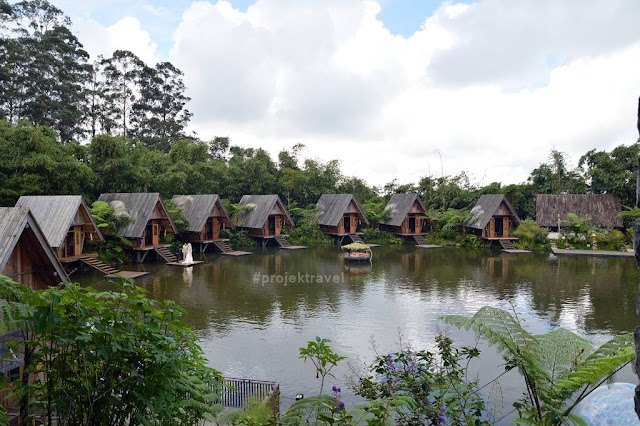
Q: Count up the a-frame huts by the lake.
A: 8